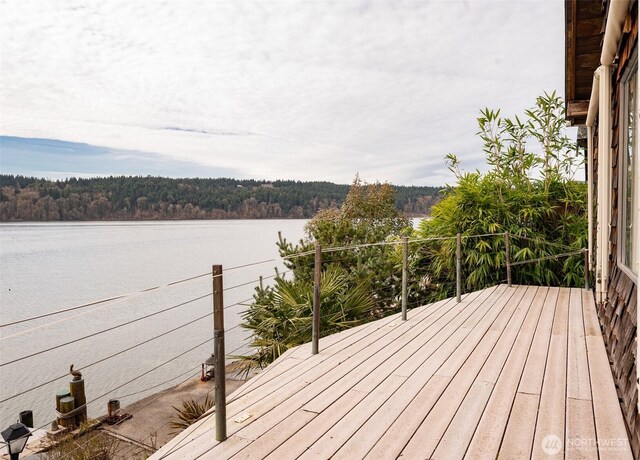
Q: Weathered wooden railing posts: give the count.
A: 6